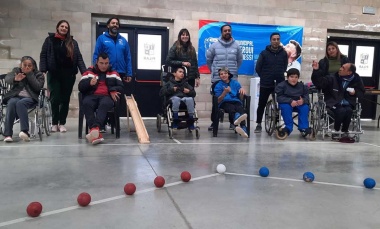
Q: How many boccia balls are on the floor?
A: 9